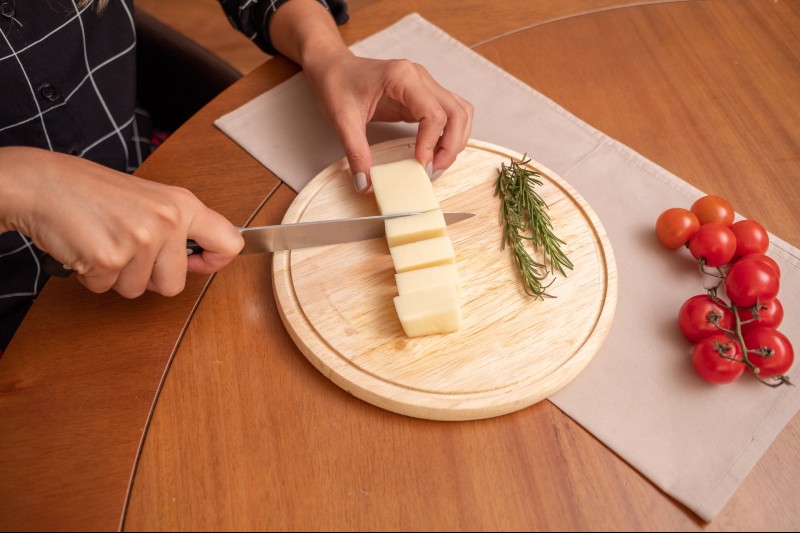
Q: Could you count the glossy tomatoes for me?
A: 10